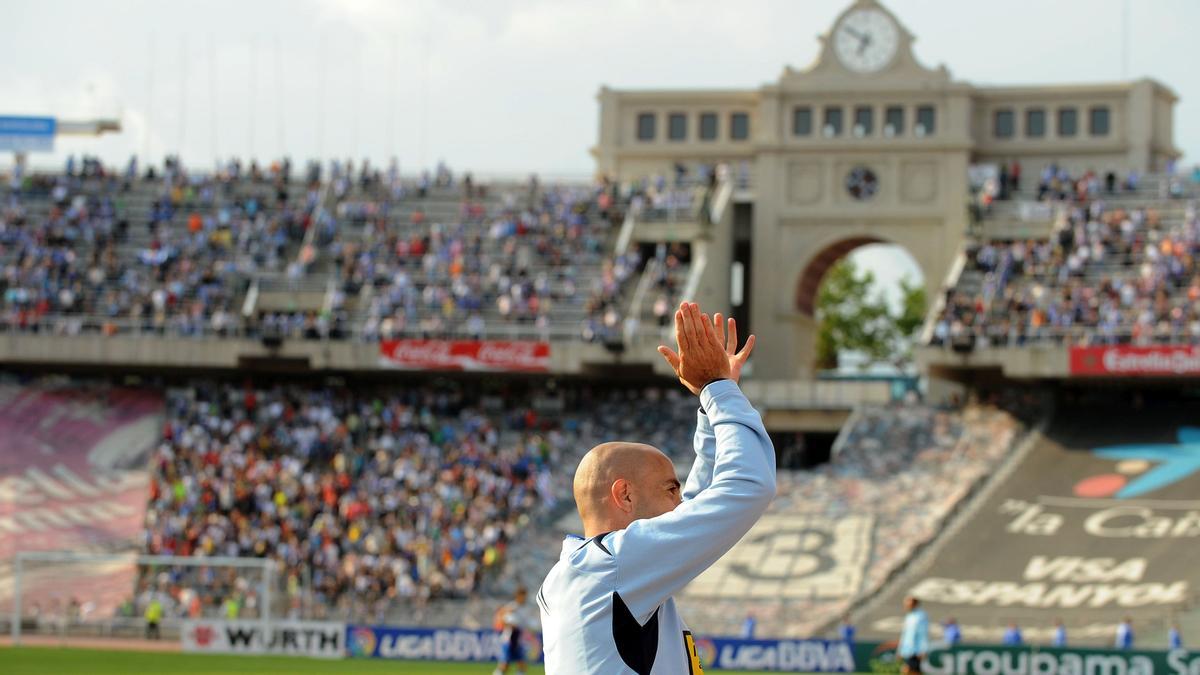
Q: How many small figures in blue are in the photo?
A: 7